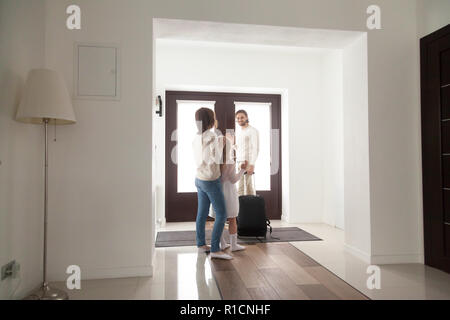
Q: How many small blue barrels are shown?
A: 0